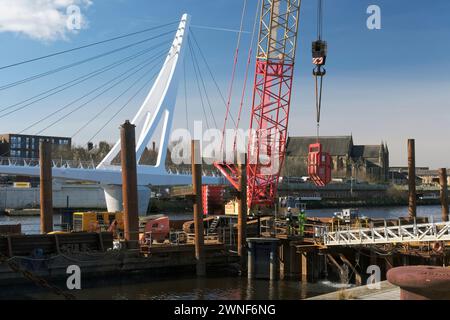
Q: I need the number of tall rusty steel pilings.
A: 6